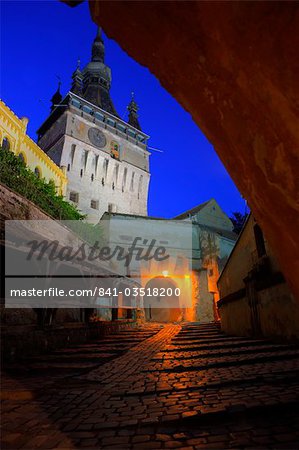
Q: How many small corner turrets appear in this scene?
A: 3